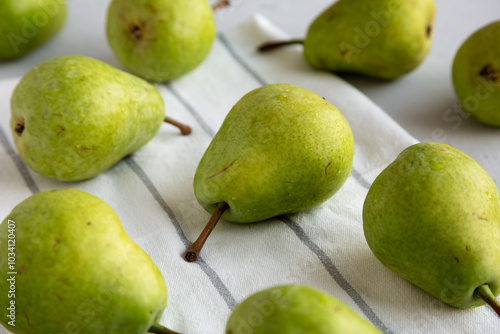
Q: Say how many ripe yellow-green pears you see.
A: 9